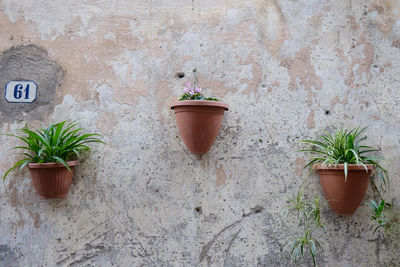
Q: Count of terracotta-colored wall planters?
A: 3